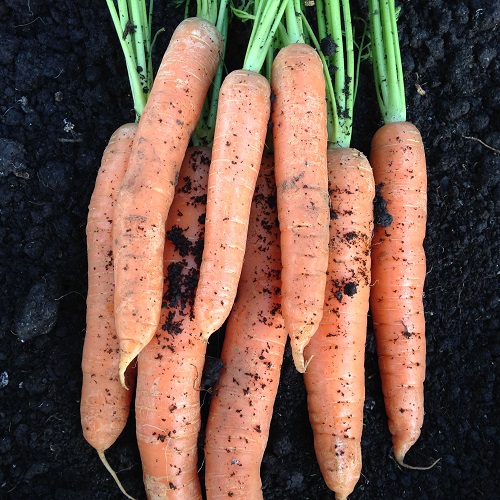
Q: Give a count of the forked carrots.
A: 0